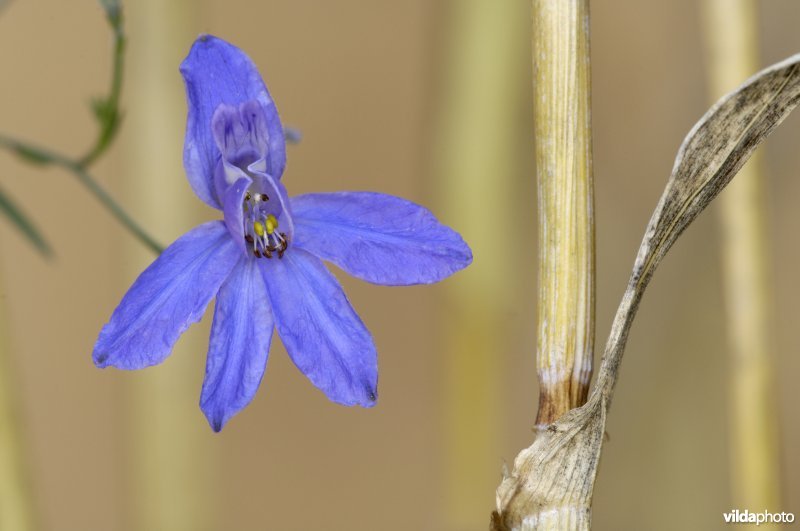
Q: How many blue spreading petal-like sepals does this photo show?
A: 5